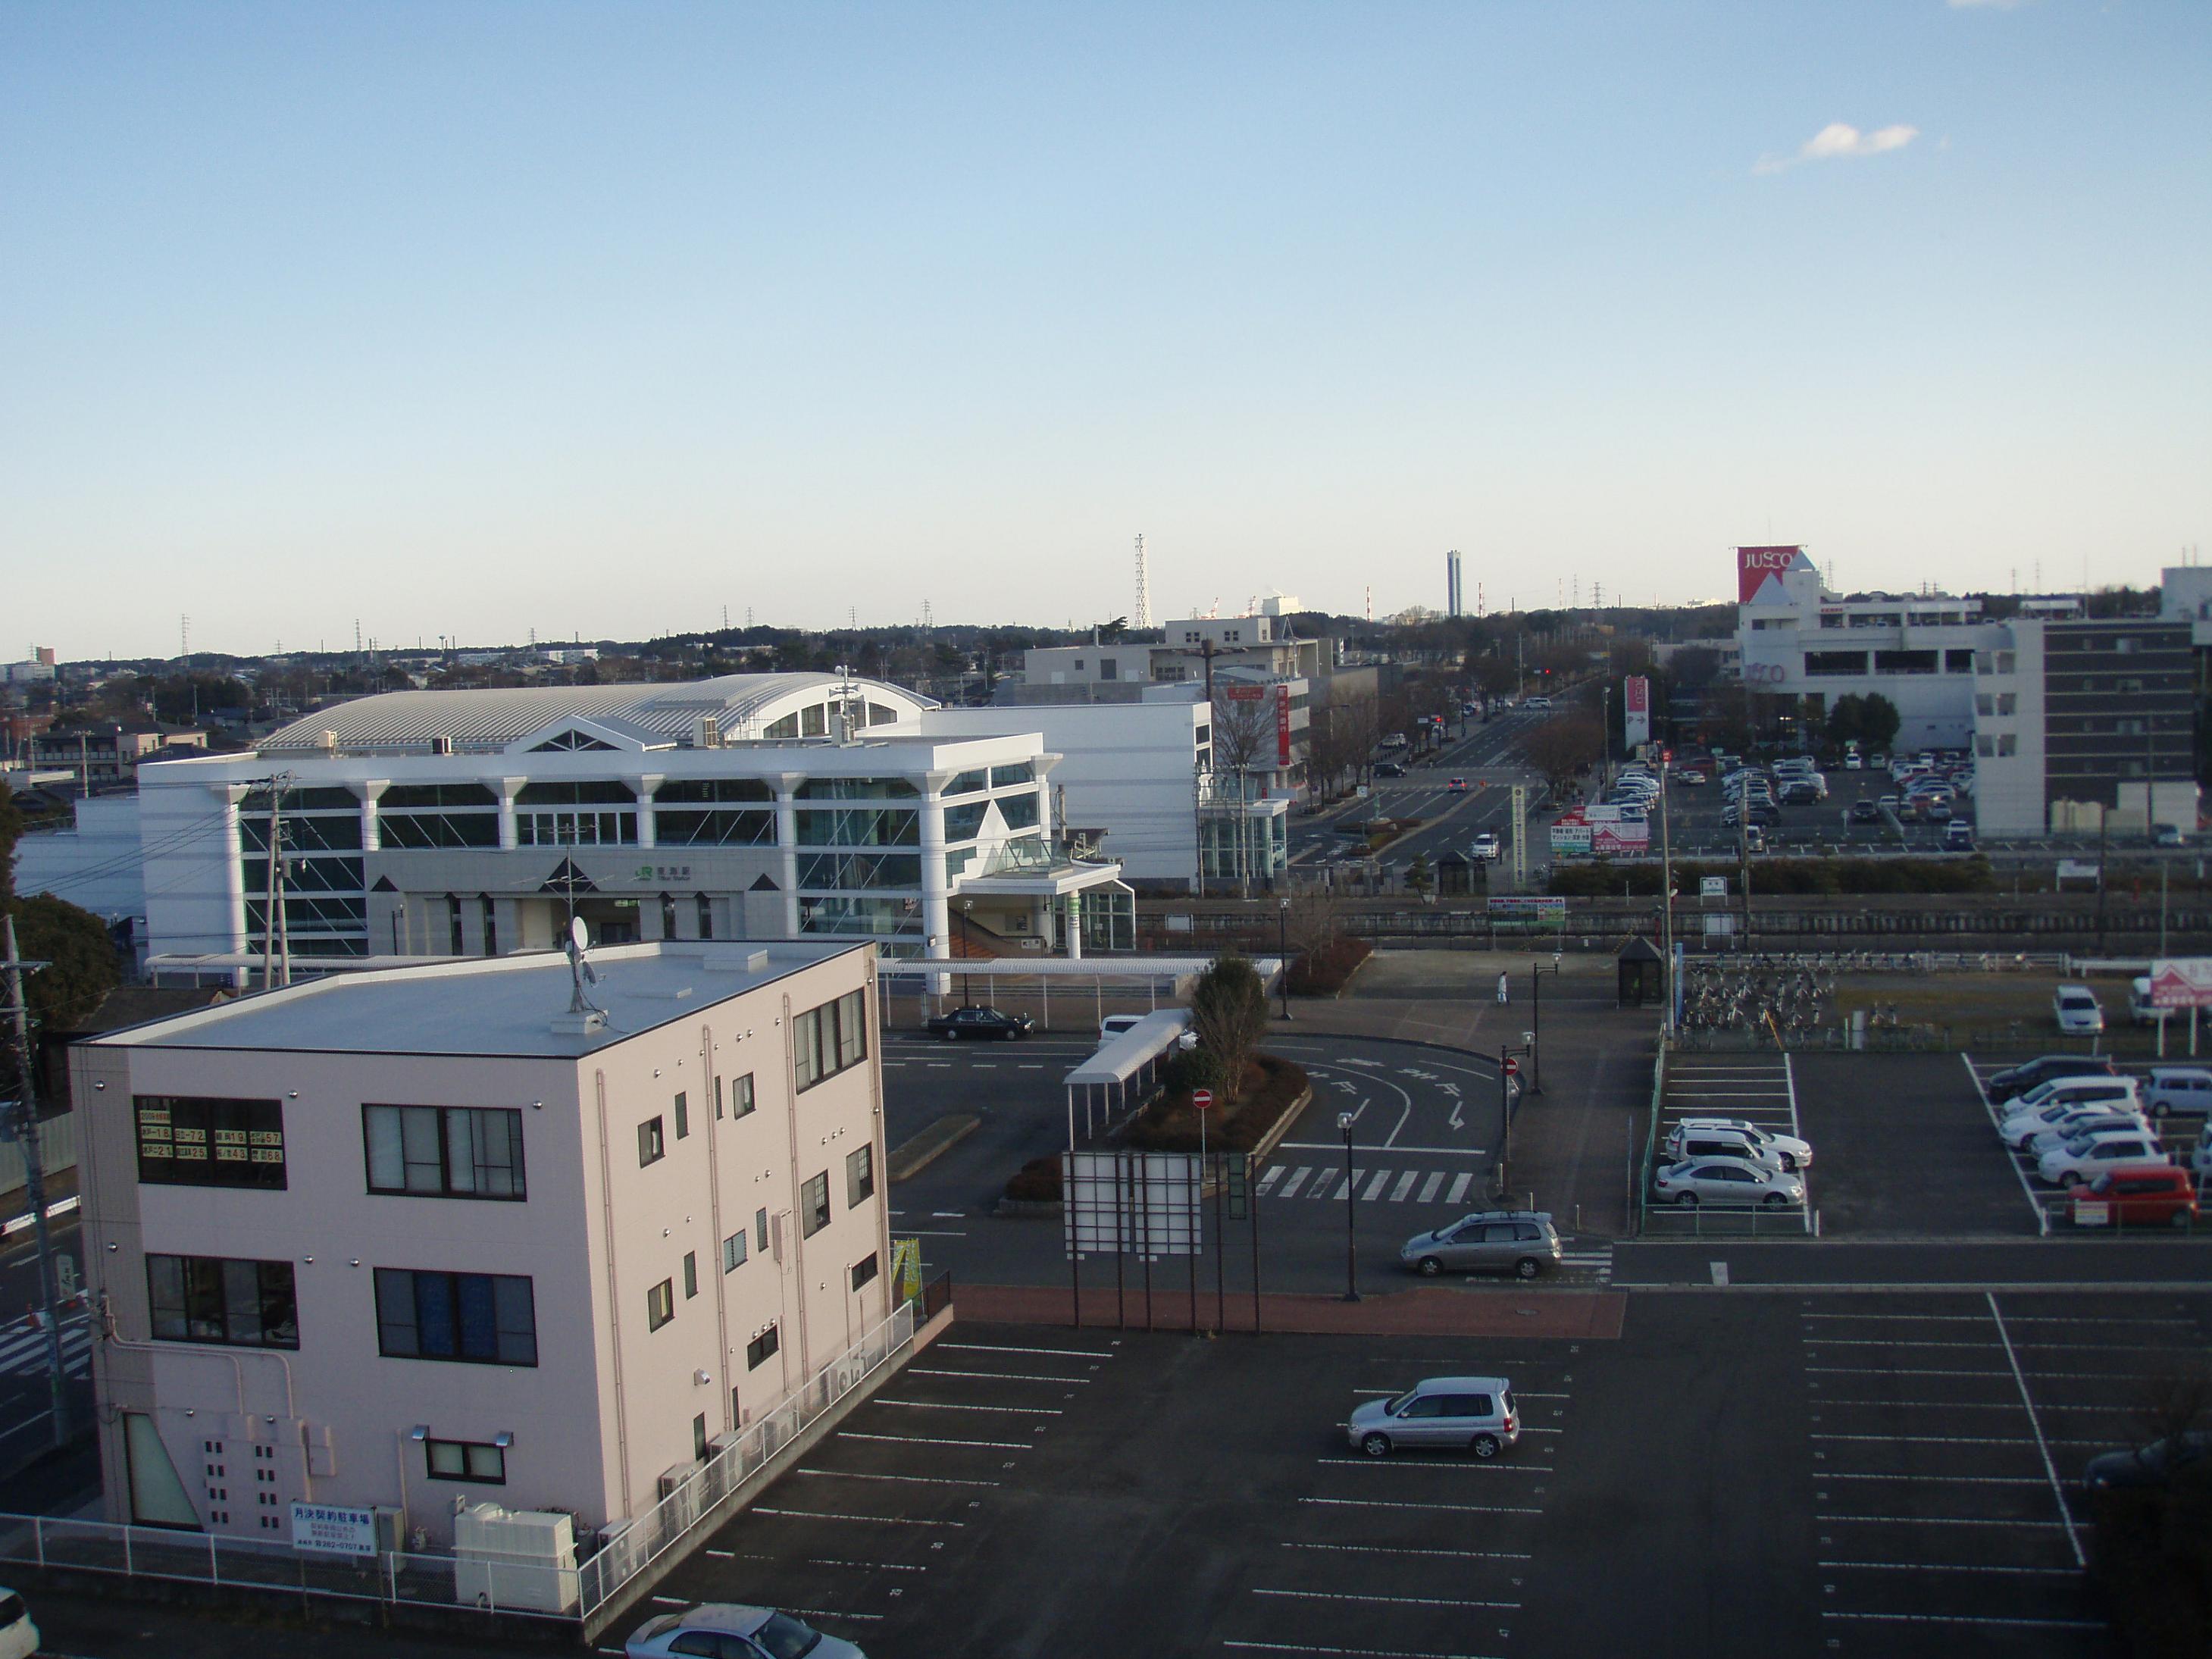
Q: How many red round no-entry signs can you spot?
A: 2